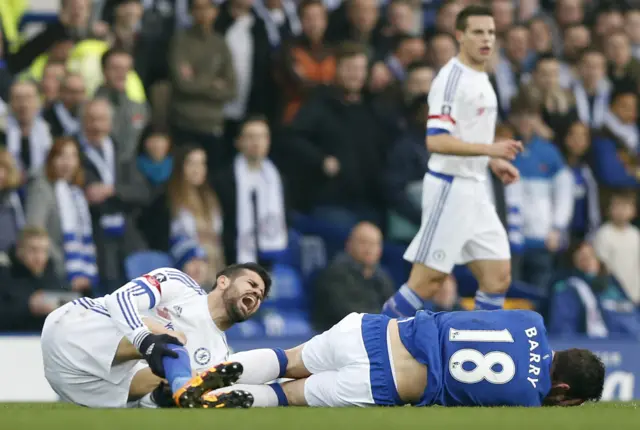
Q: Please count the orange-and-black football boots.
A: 2